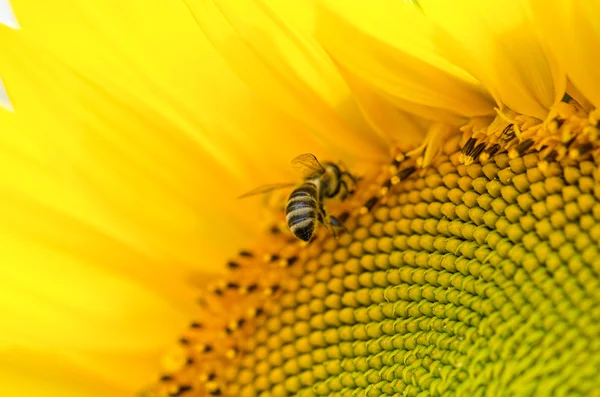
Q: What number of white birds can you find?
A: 0